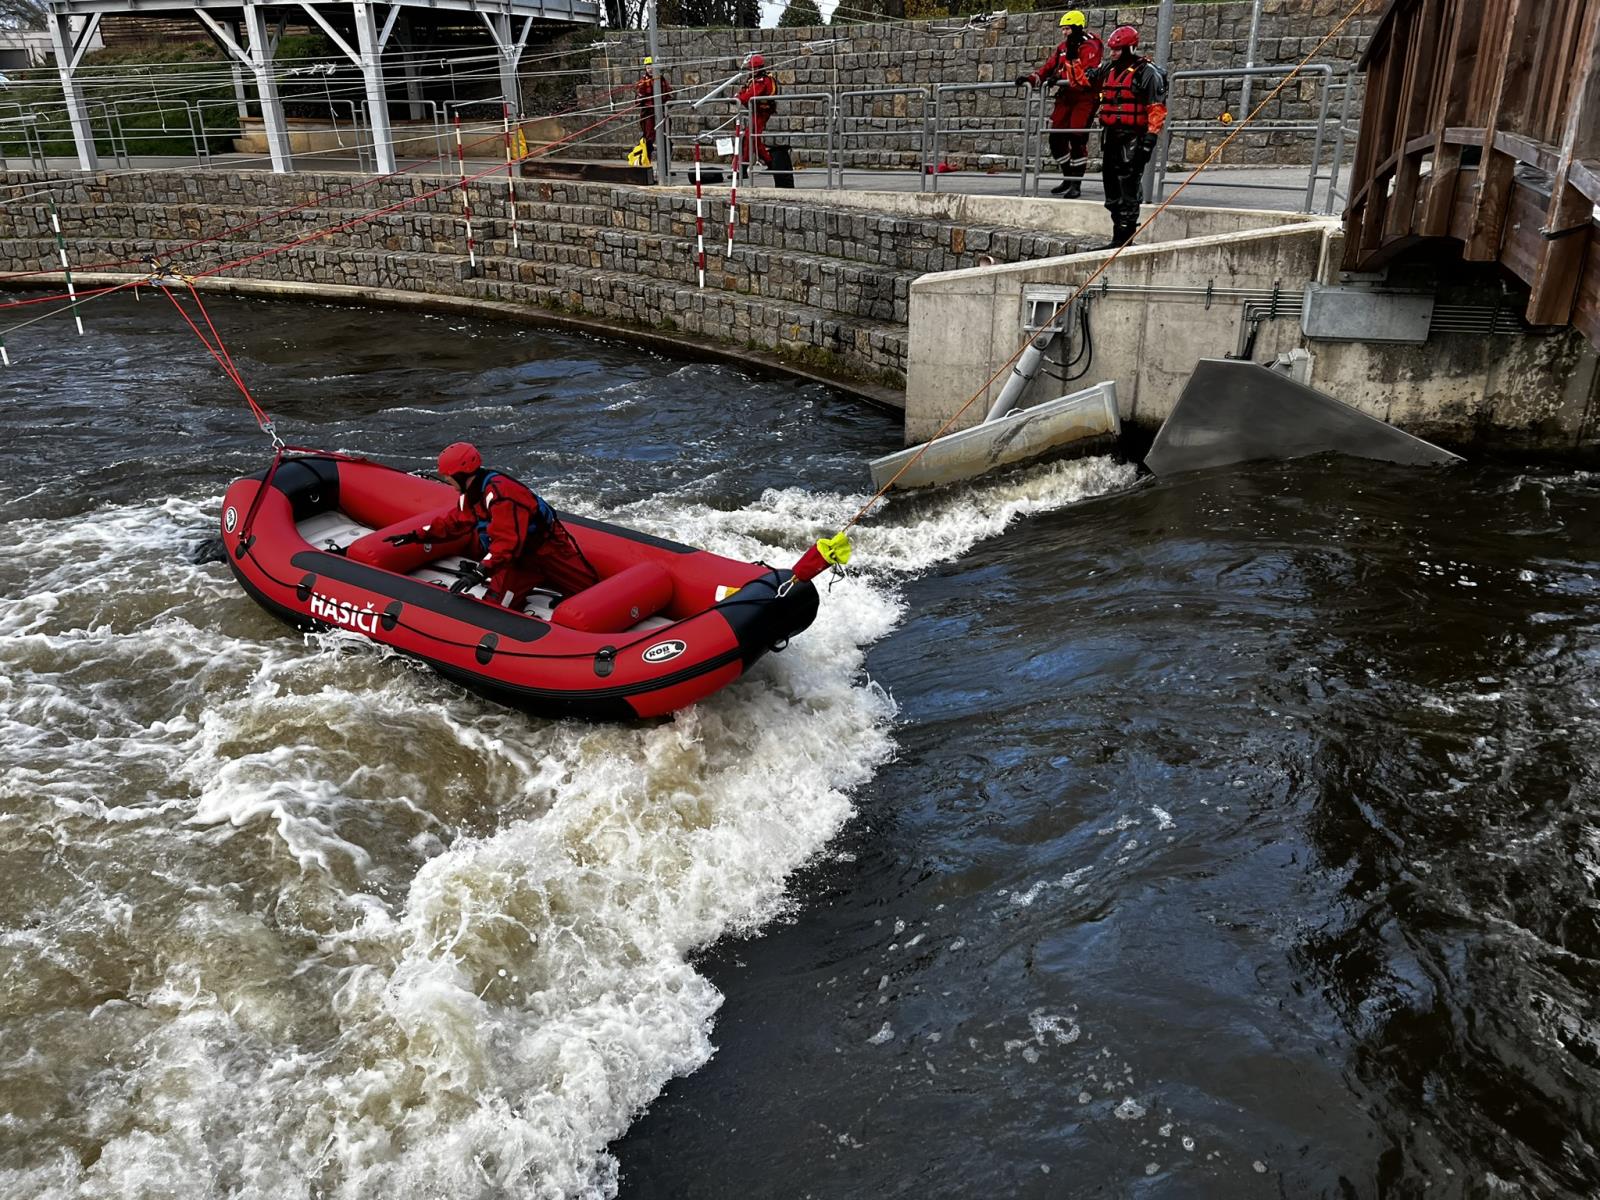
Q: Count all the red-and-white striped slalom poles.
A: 4